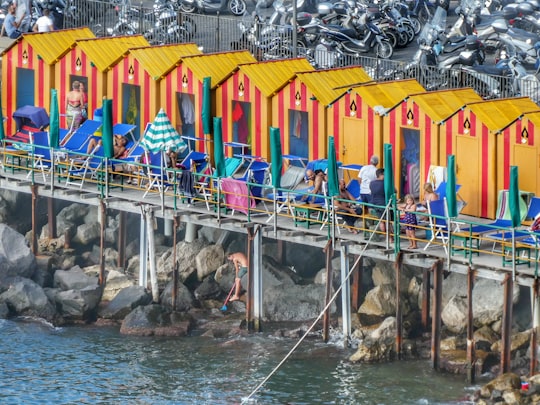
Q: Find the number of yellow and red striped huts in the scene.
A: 10